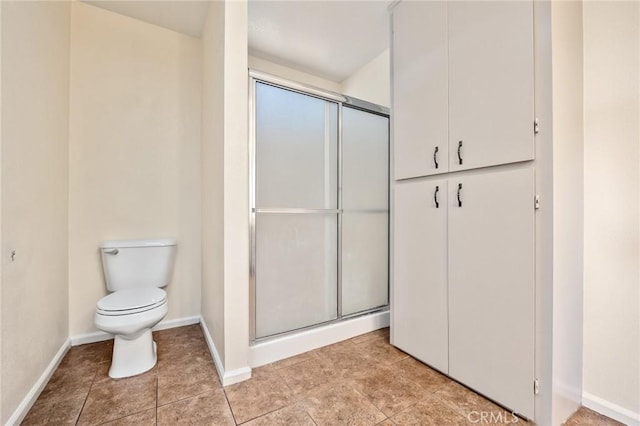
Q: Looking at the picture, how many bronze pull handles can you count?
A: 4